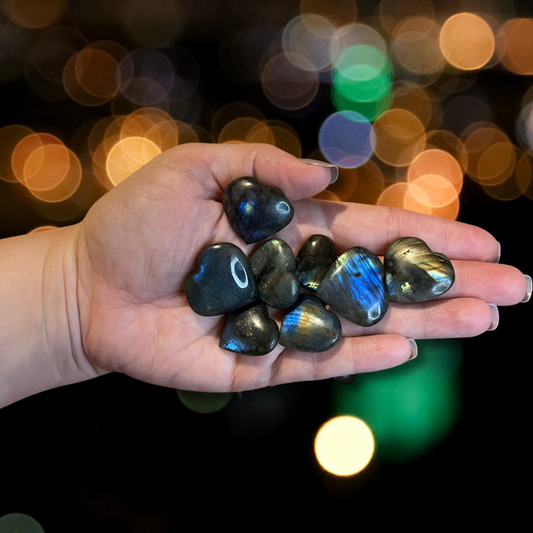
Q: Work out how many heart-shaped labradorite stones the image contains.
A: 8